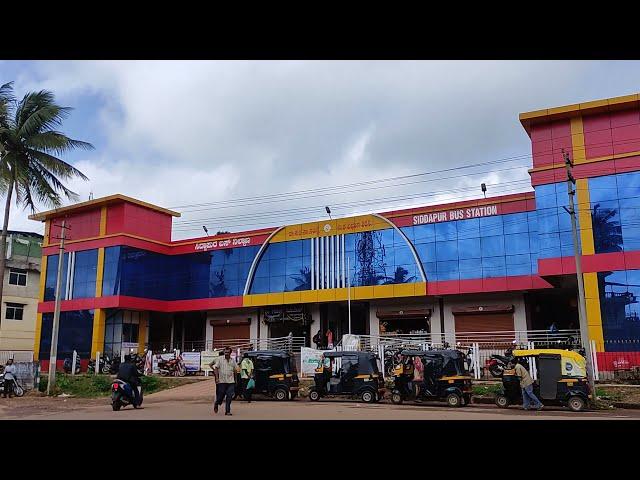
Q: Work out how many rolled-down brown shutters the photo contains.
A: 2